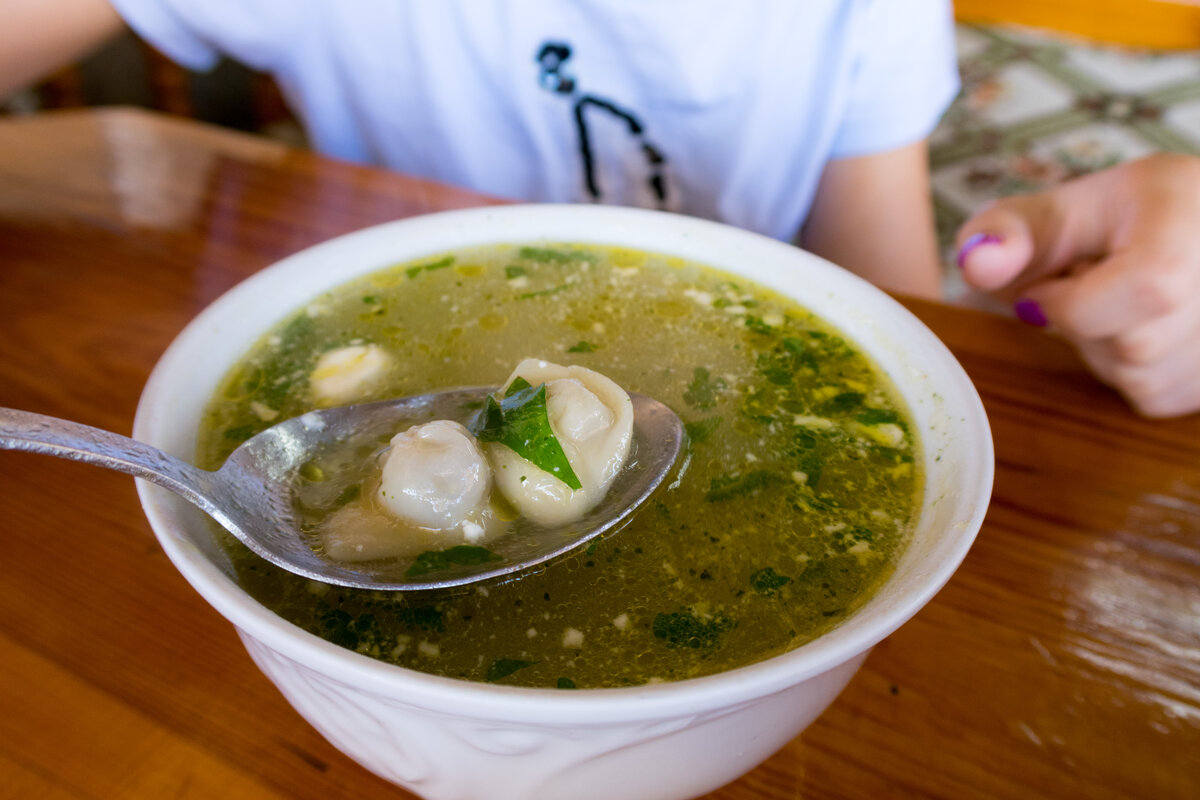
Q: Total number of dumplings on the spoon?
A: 2